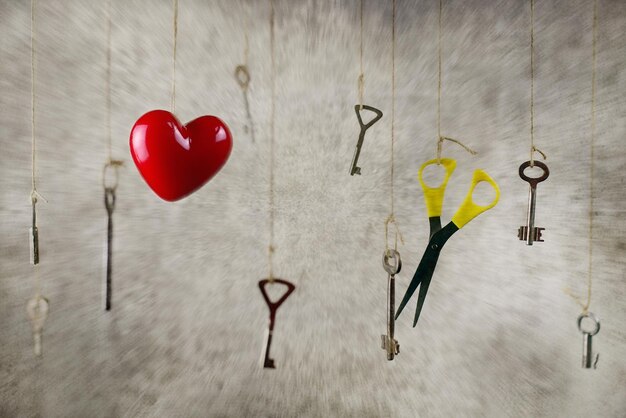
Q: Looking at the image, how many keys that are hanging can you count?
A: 9